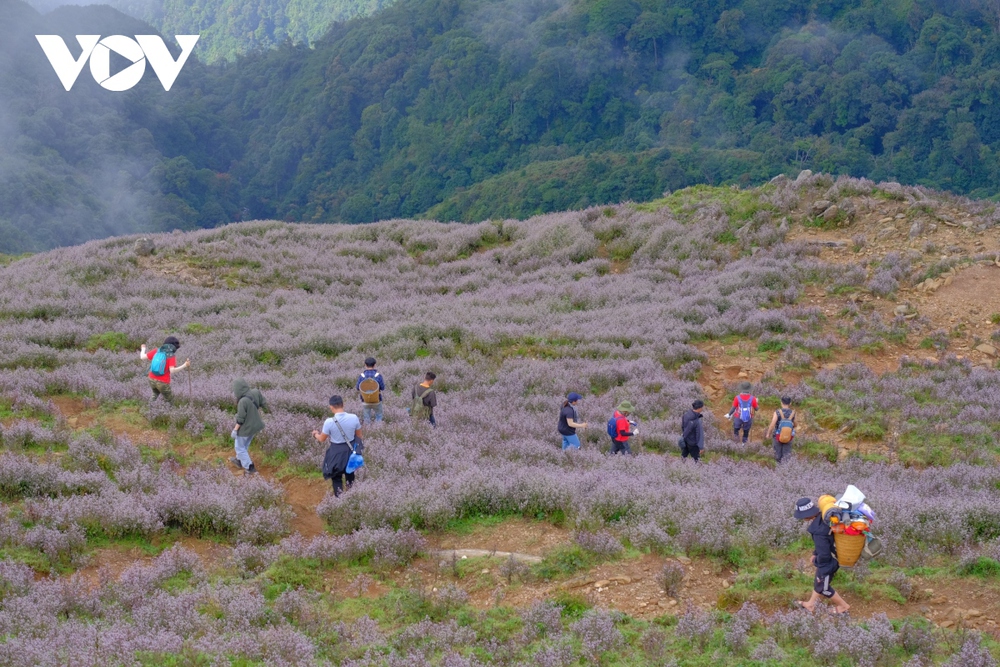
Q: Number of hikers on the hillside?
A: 11